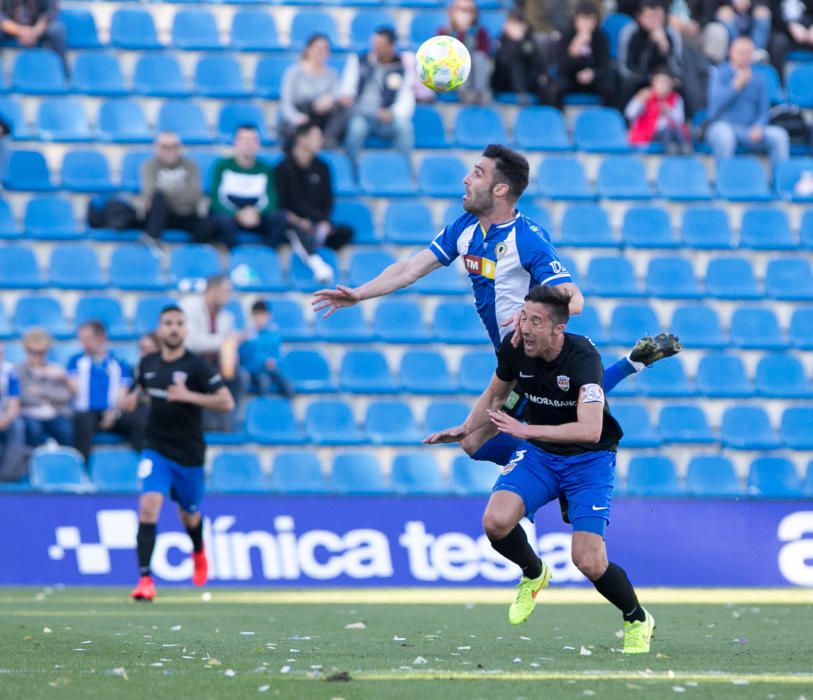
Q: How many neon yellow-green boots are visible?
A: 2